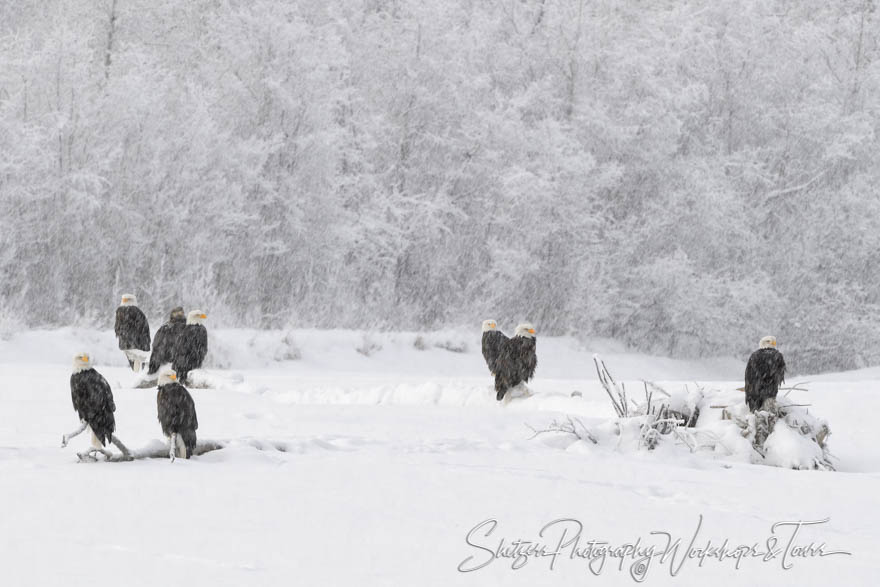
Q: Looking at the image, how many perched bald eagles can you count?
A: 8